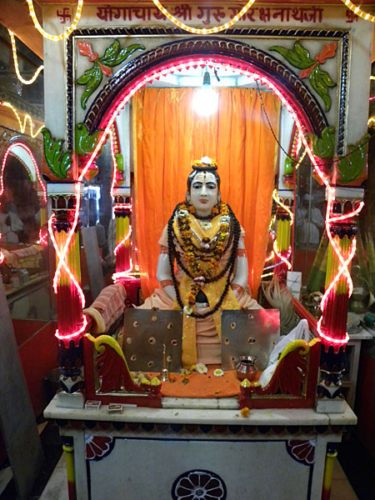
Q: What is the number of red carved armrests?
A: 2